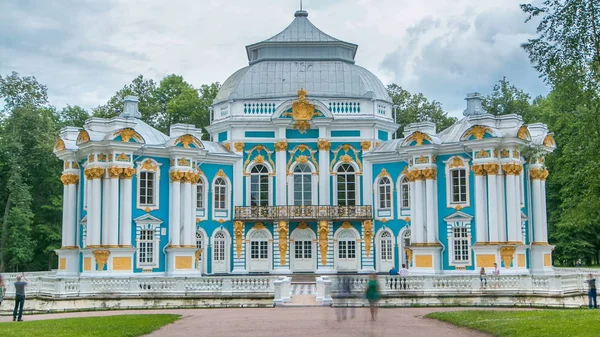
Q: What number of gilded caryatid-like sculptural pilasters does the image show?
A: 4